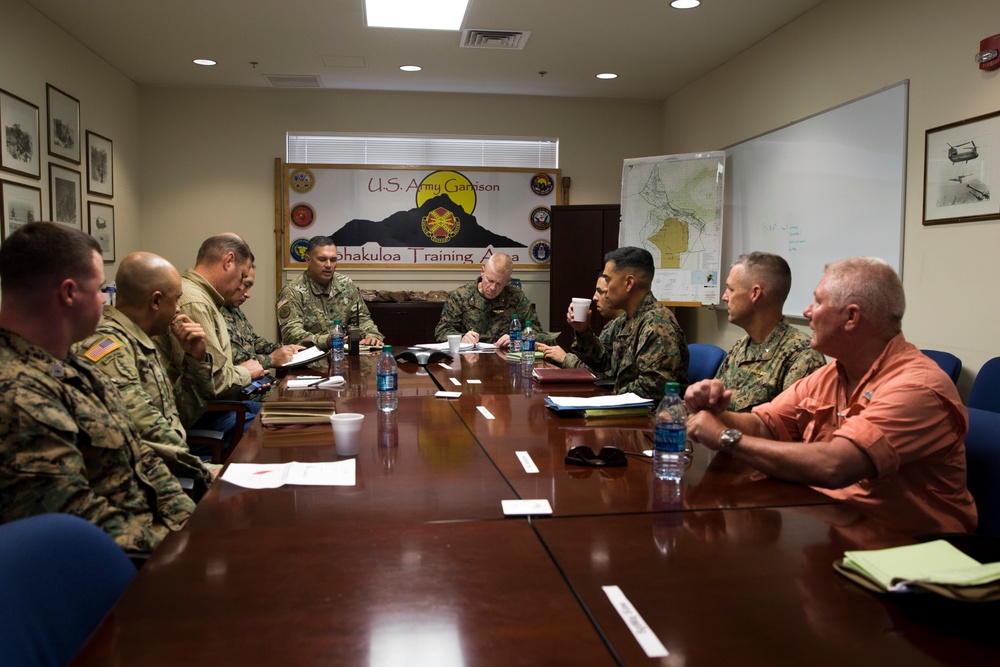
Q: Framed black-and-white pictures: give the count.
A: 7